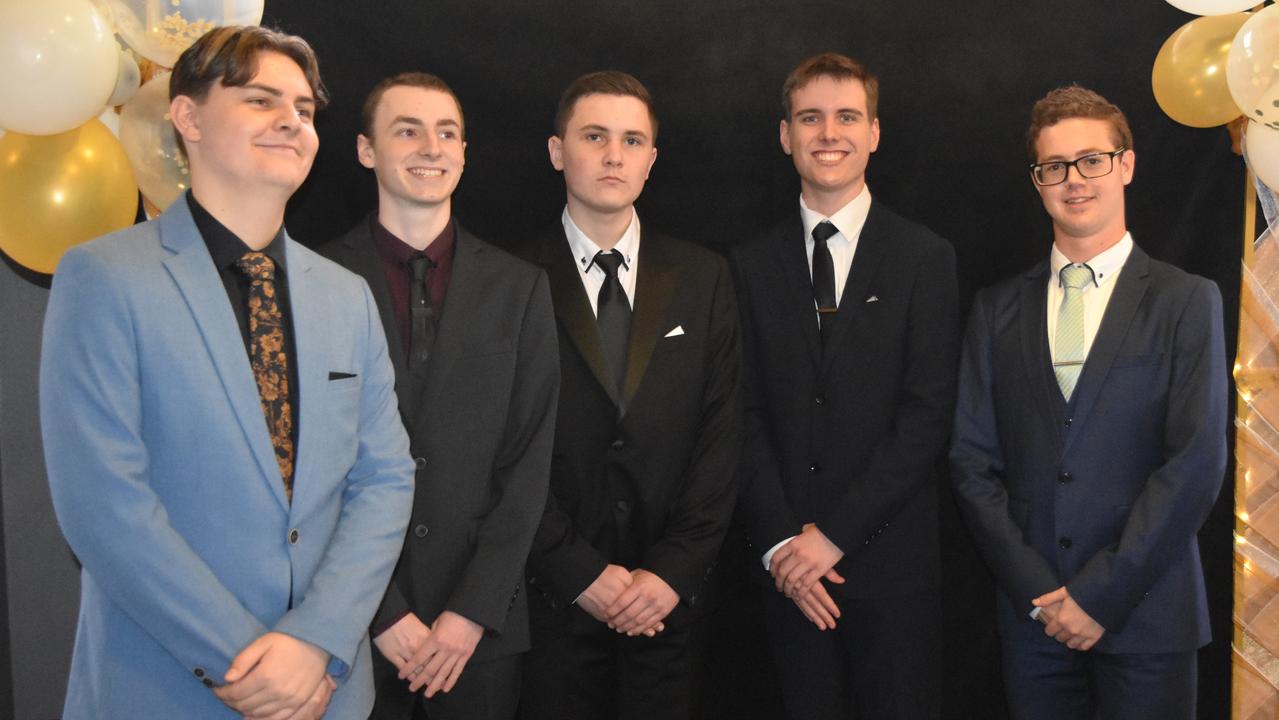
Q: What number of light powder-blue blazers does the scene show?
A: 1